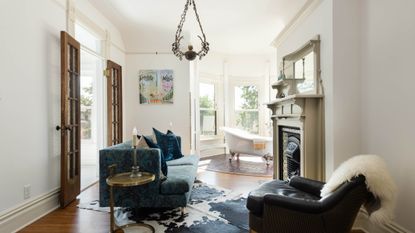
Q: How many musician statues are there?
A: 0